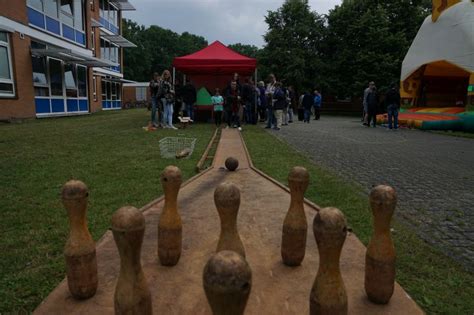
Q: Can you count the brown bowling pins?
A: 8